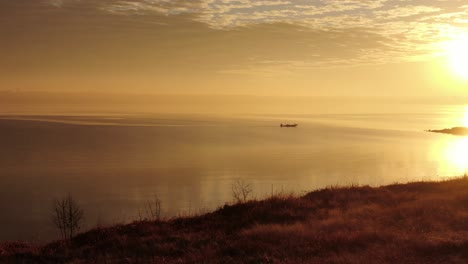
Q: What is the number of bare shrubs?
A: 3